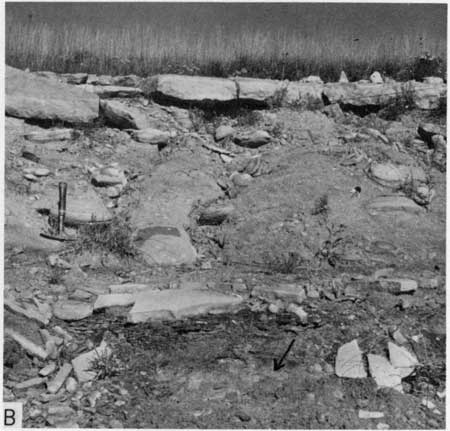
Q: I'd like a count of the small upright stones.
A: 2